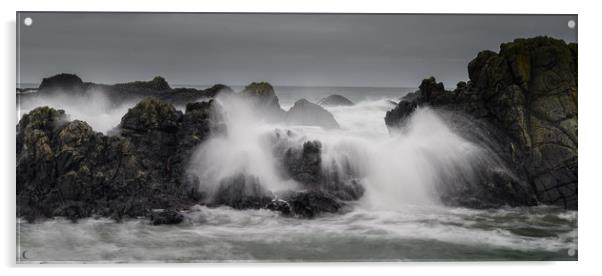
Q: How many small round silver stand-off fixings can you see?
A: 4